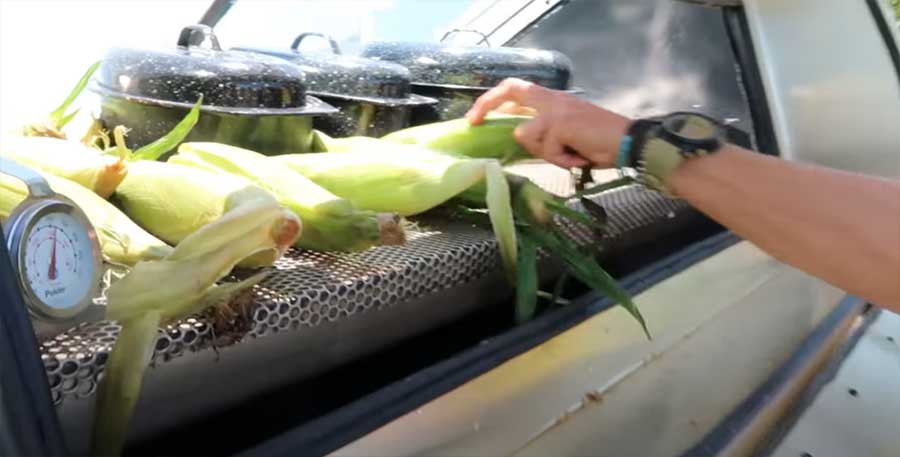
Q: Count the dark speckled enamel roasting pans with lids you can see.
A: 3